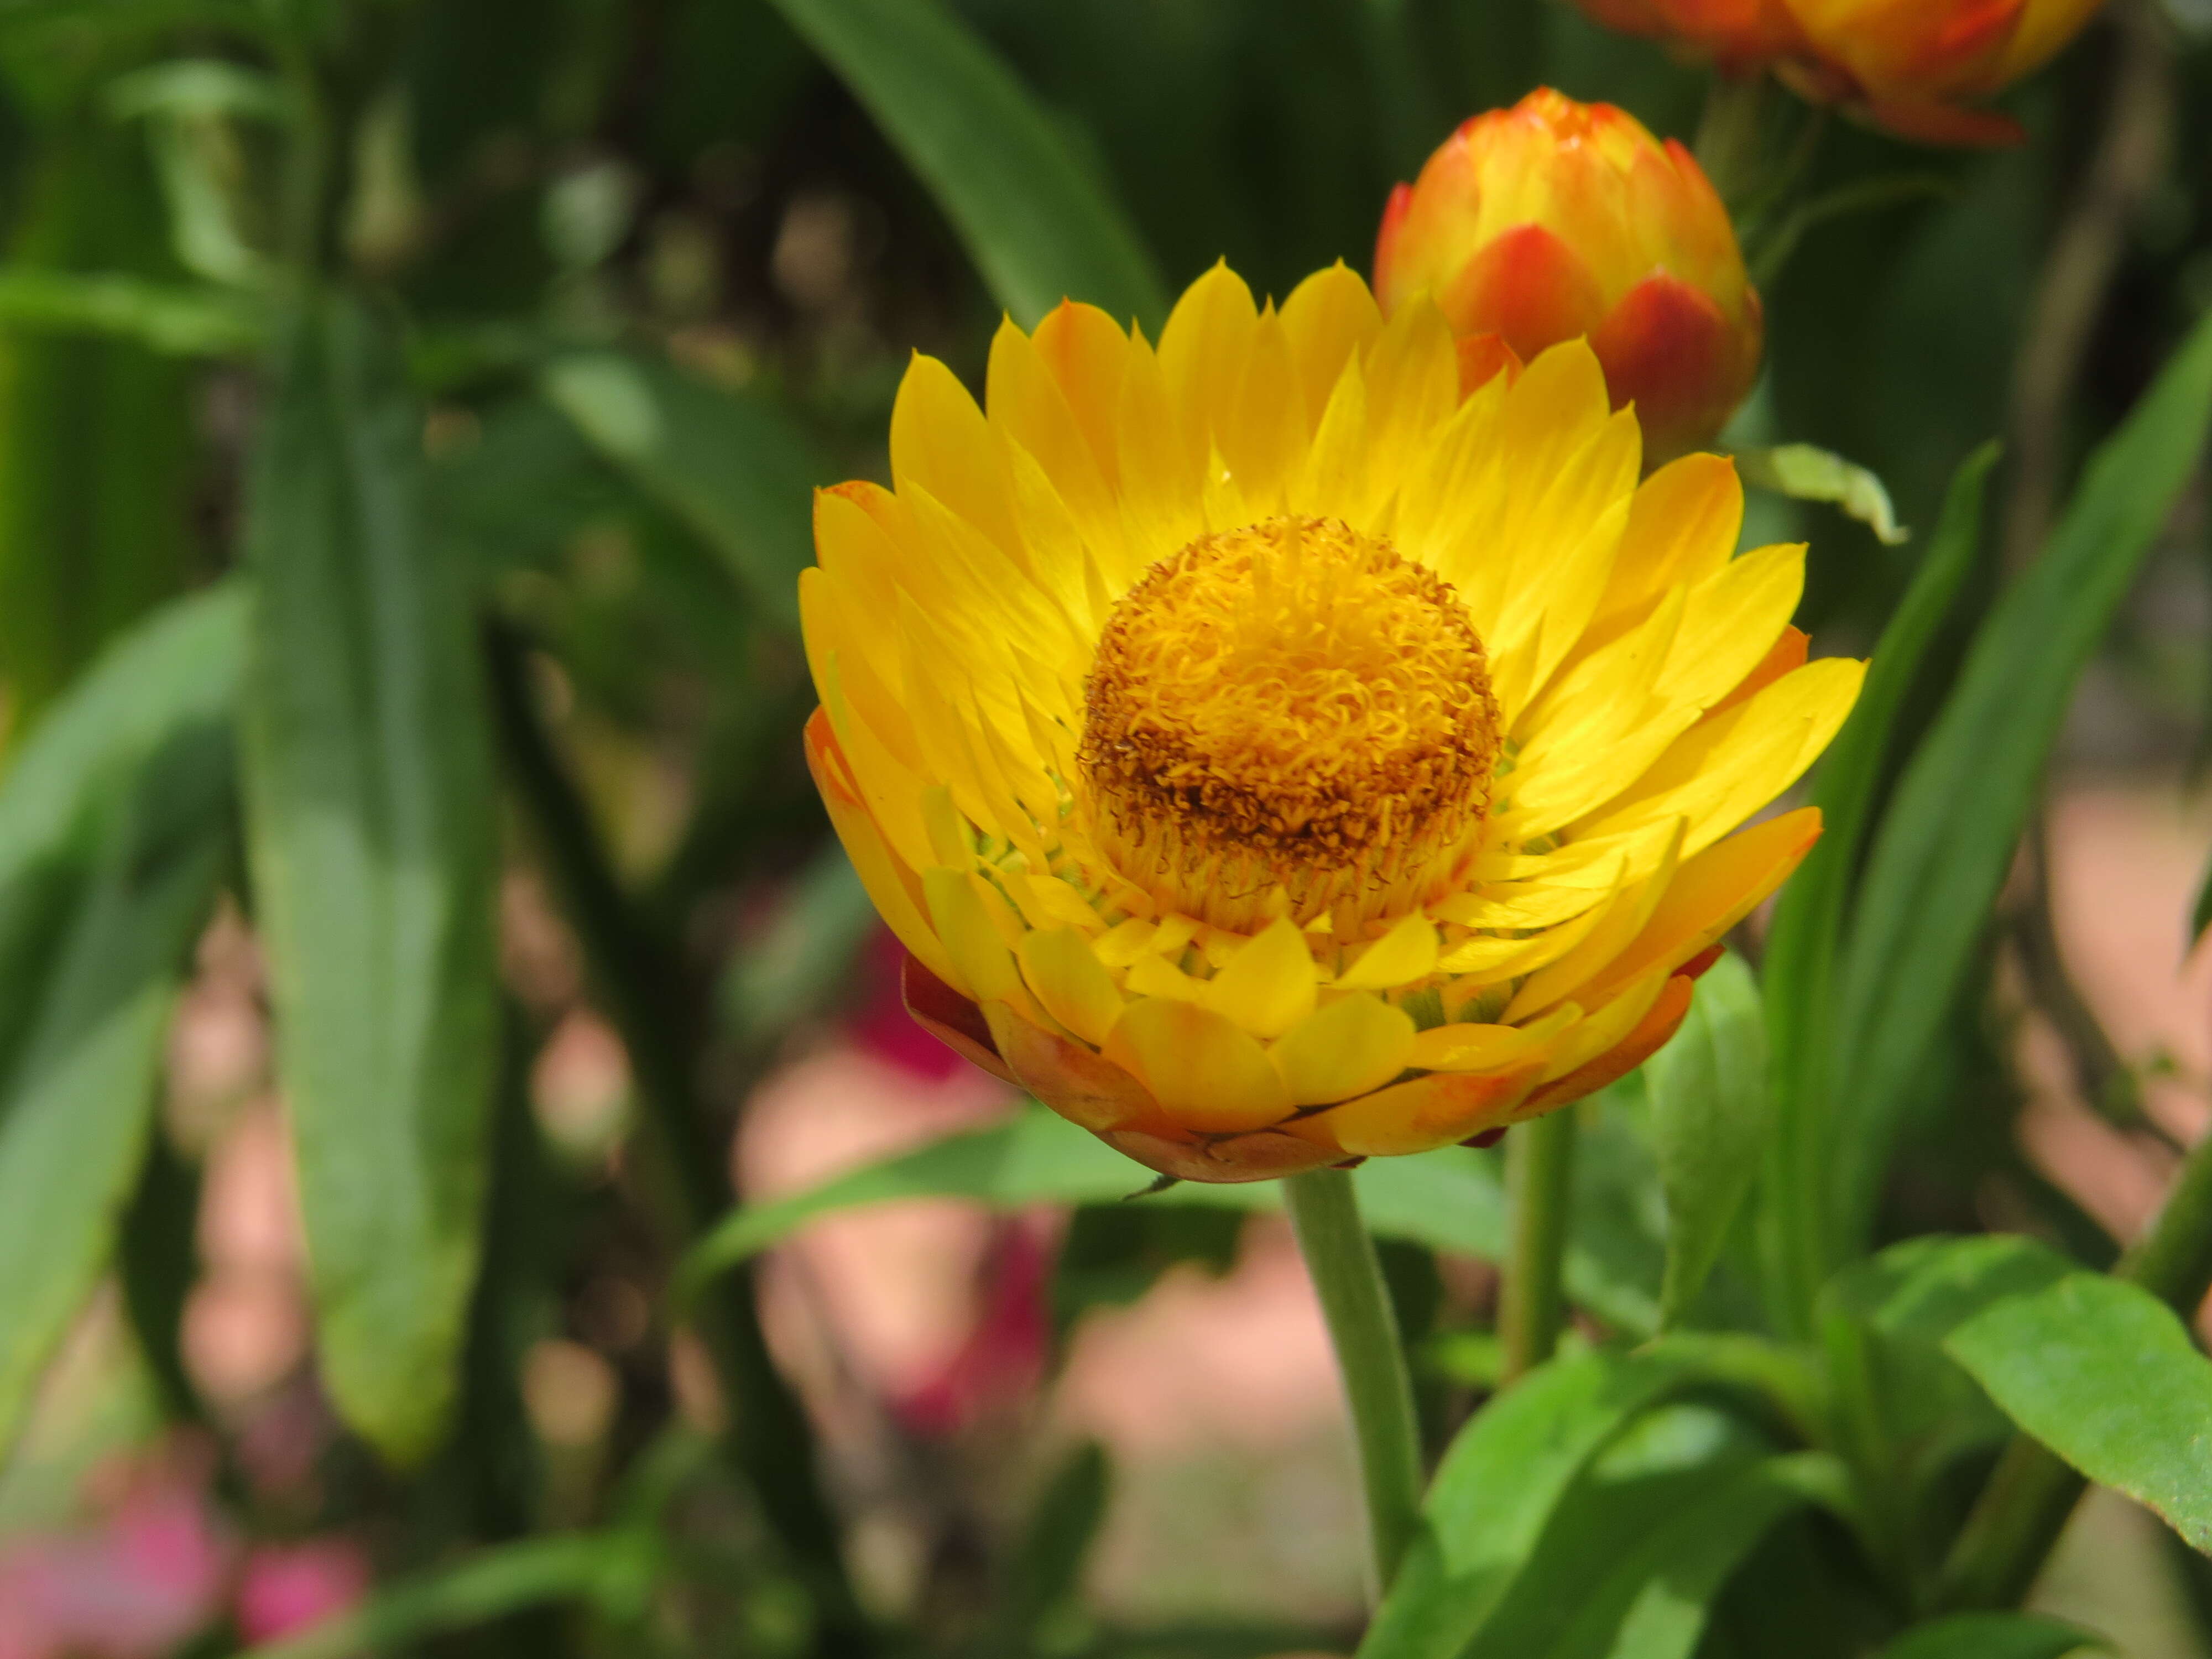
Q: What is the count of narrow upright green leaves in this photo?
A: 2